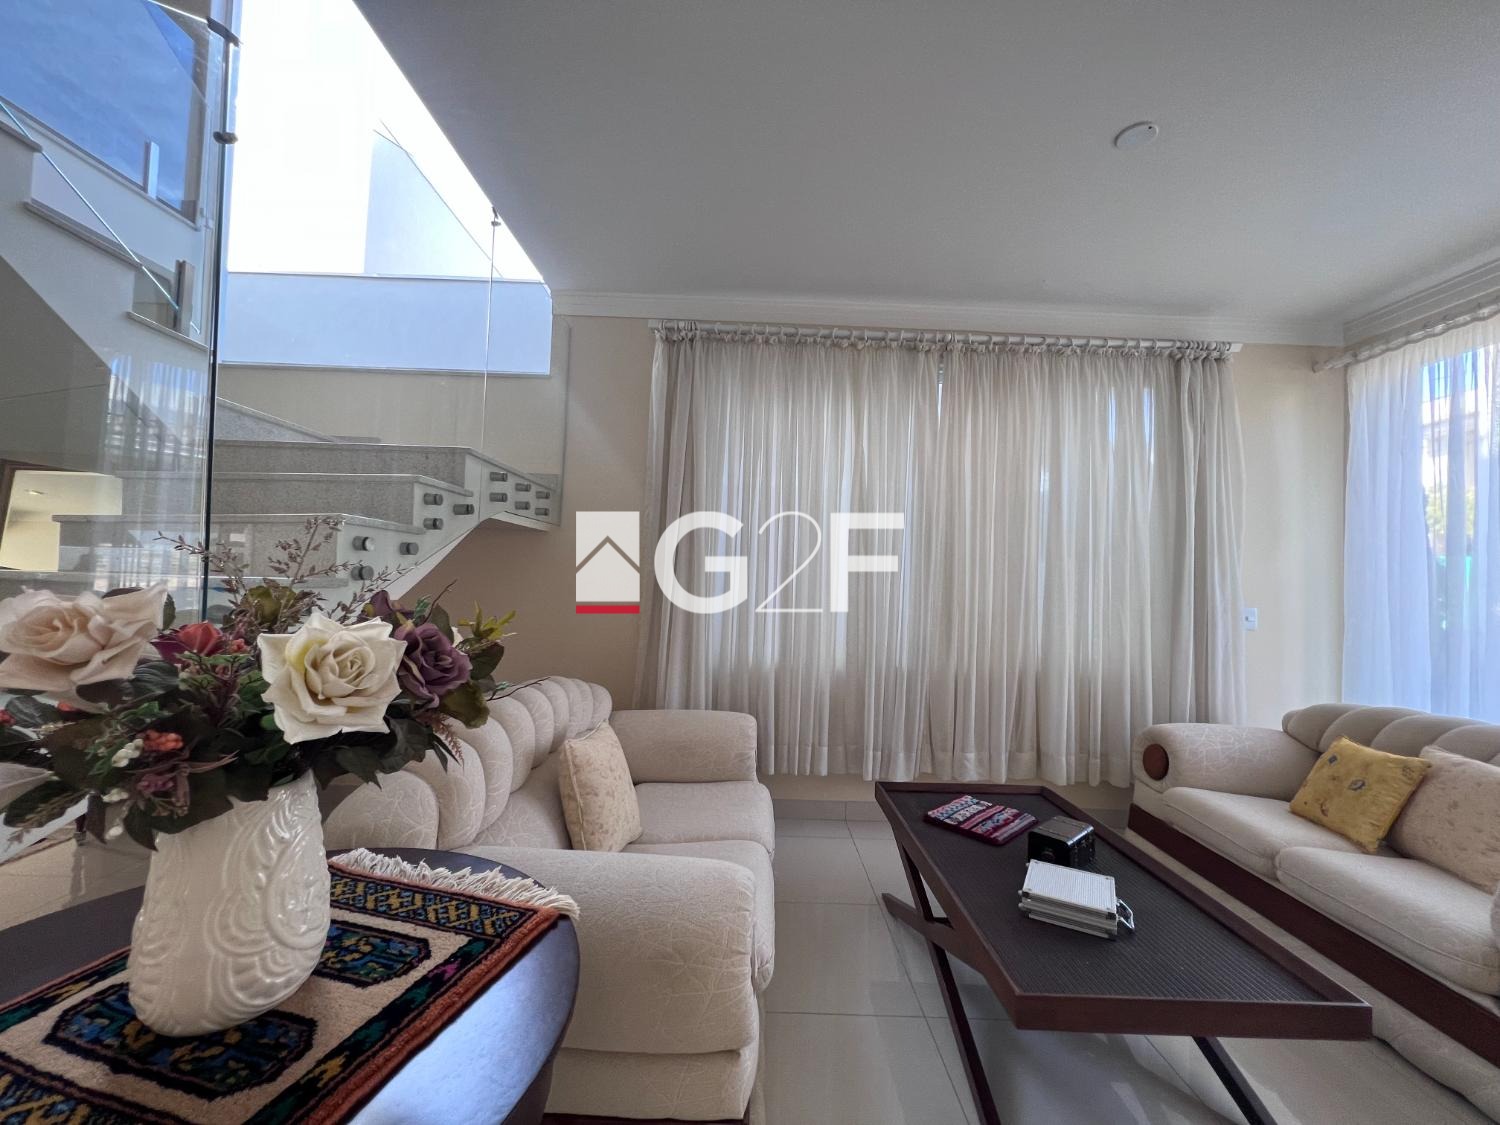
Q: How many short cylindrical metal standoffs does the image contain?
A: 12